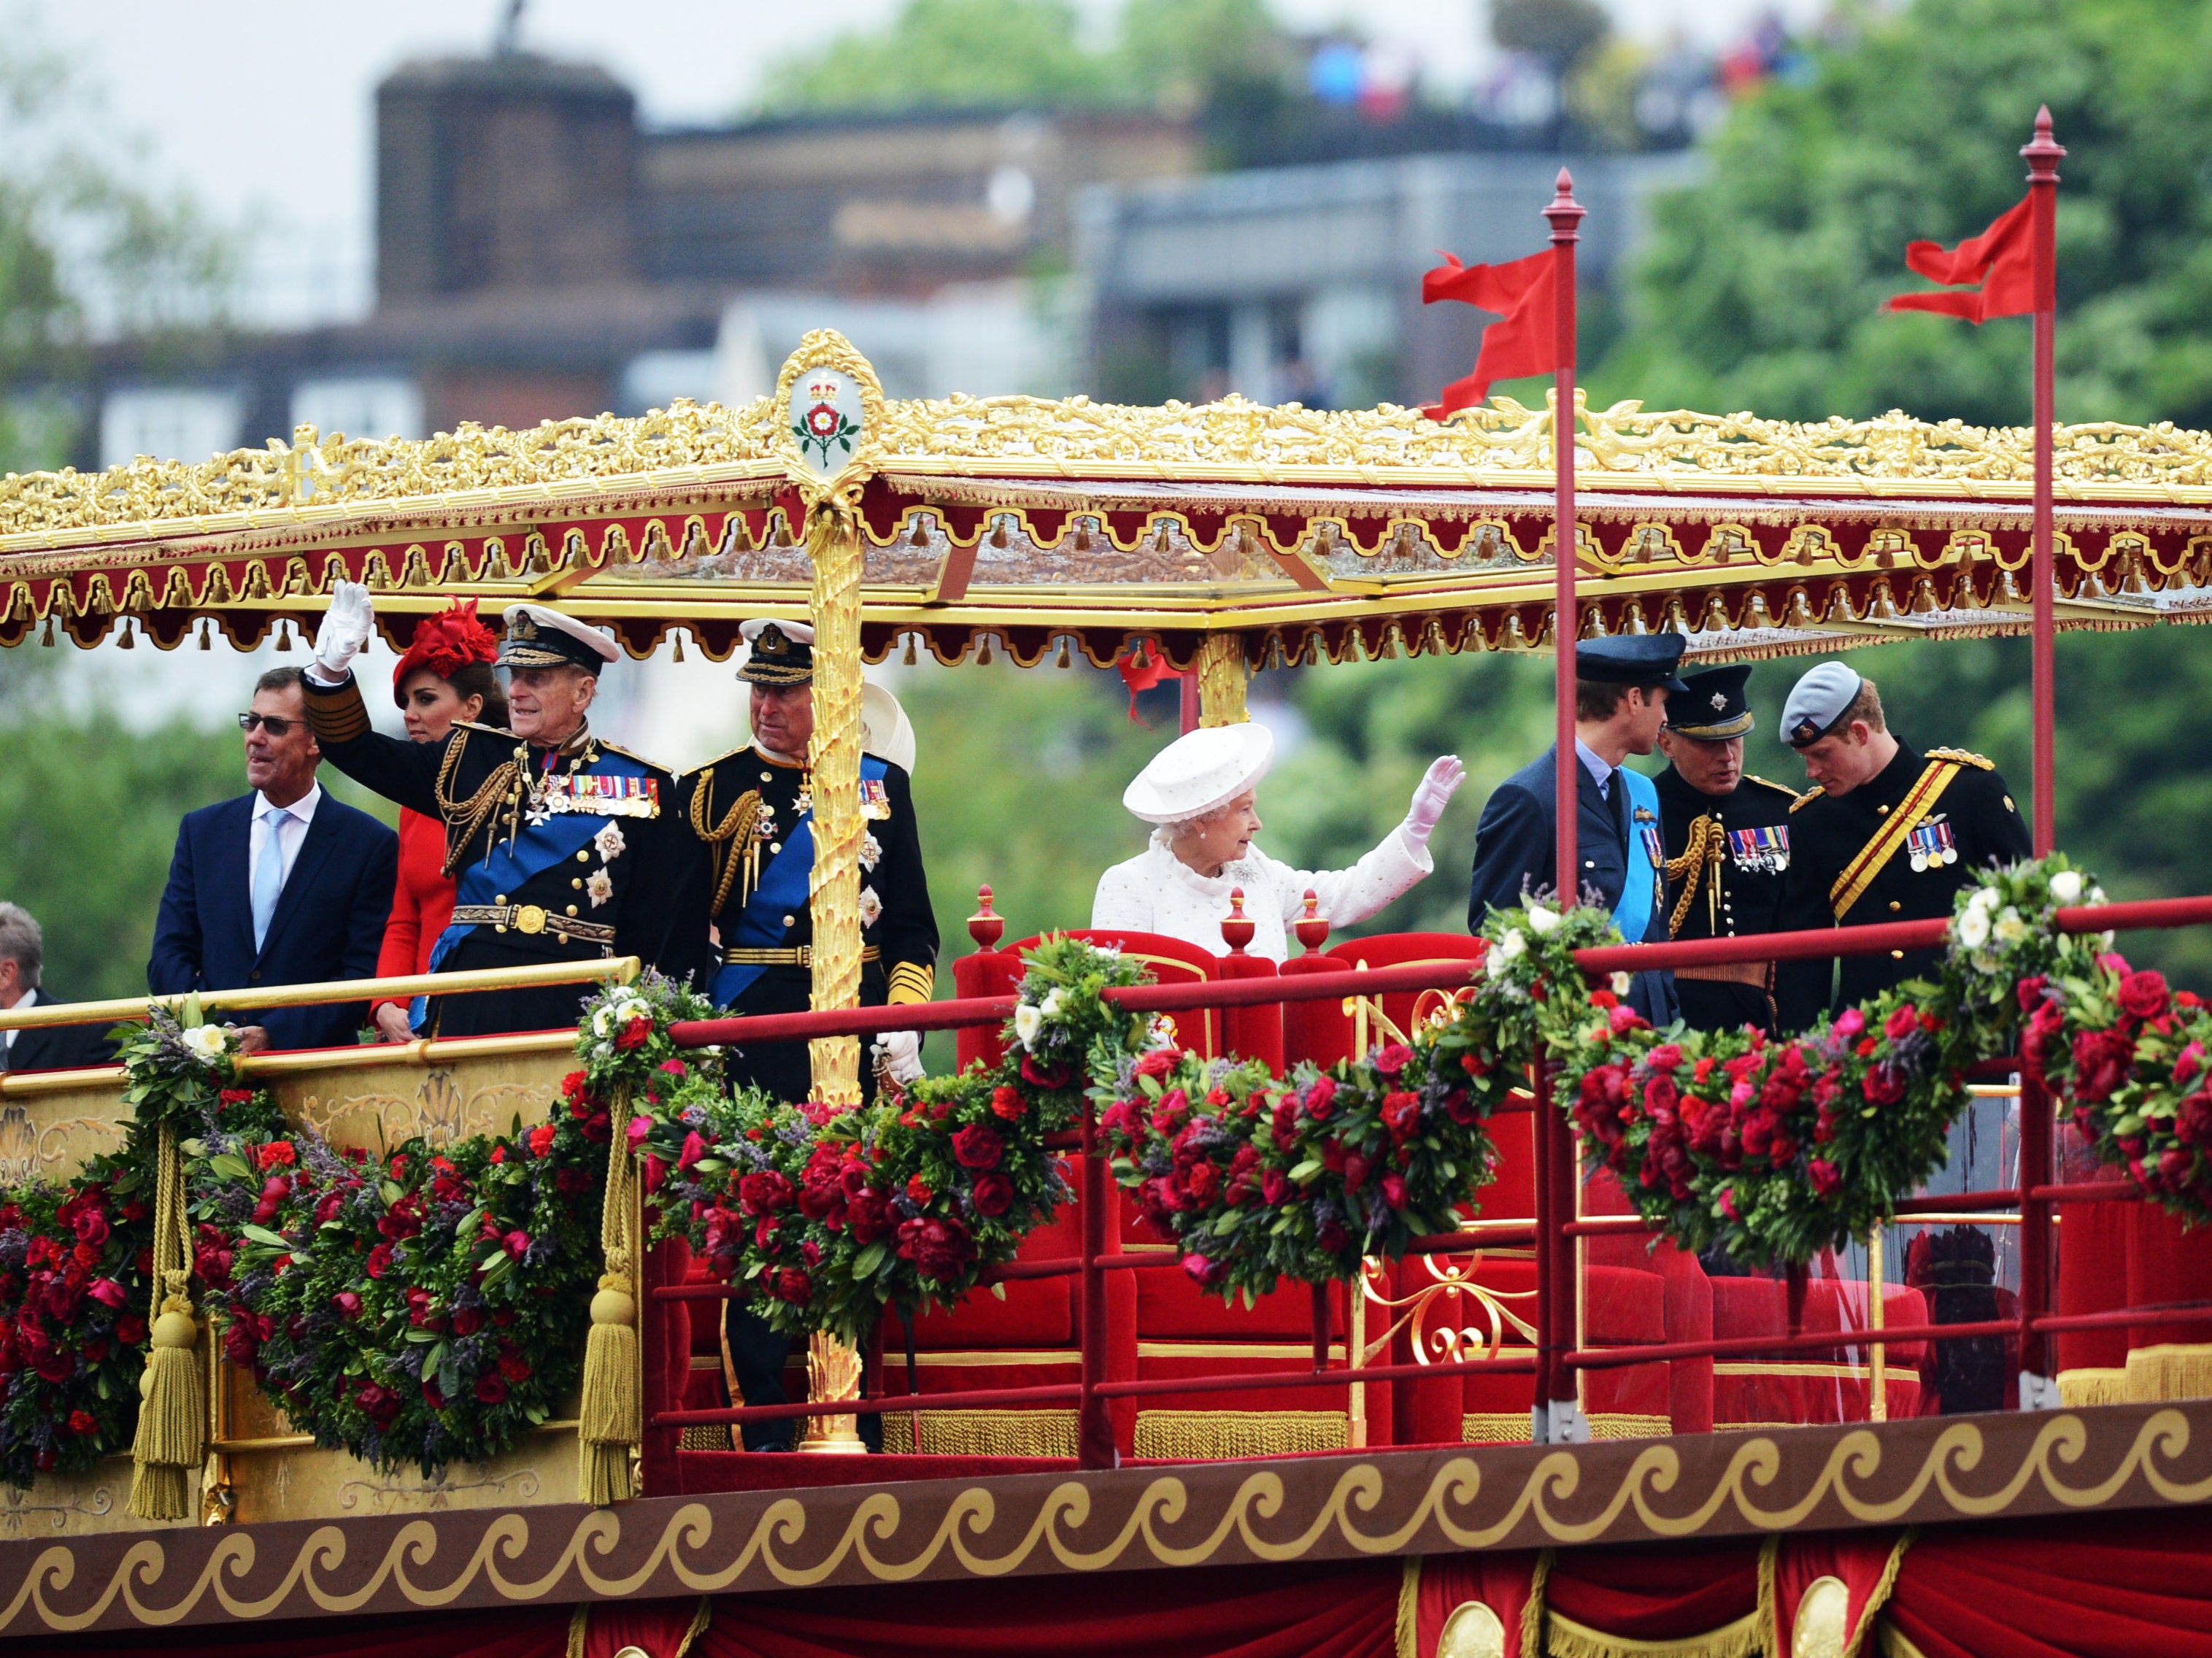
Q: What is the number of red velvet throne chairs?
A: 2